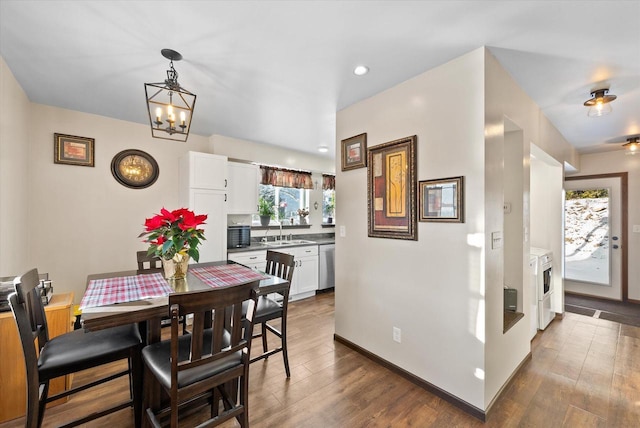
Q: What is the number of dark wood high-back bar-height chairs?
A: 4